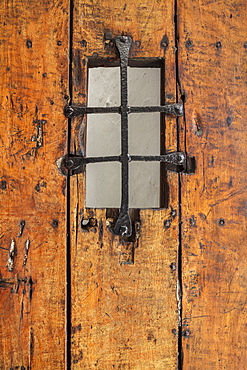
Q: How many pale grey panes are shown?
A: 6